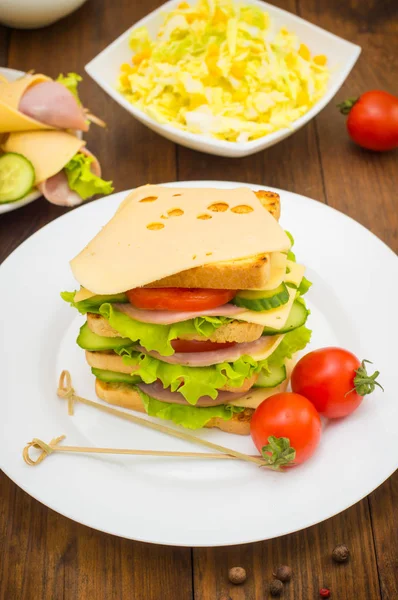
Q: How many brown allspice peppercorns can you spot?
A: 4